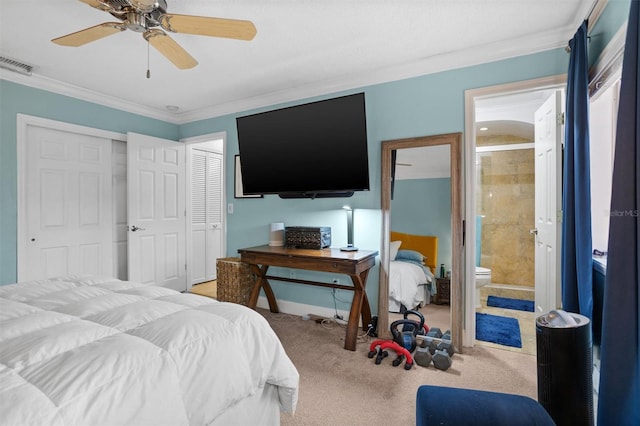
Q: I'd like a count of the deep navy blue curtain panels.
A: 2